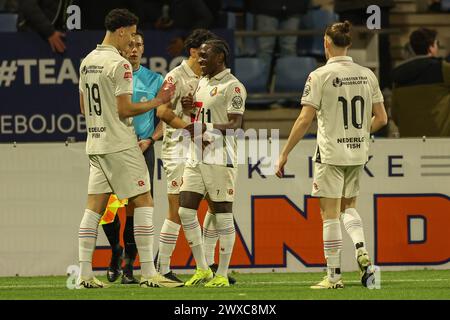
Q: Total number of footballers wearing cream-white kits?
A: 4